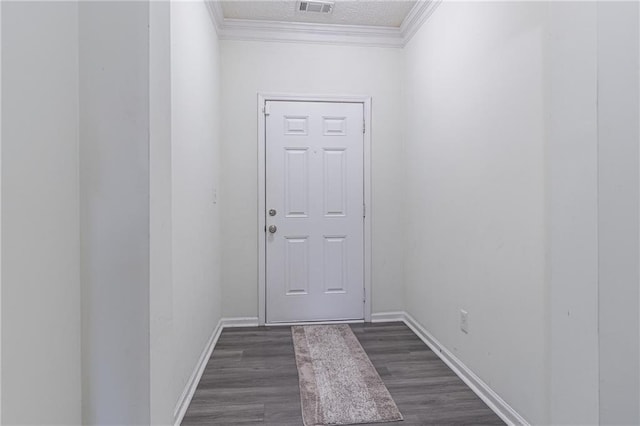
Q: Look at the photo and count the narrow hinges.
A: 3